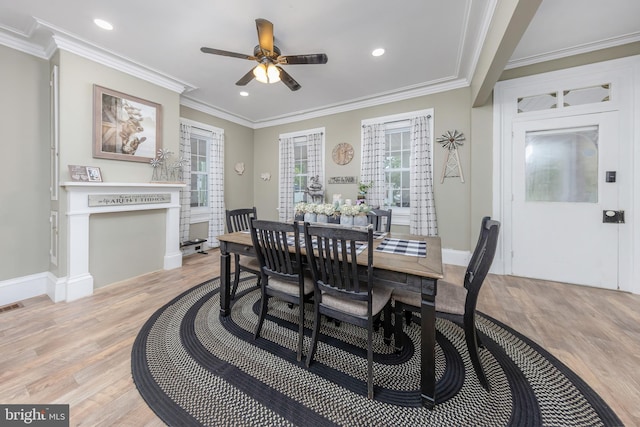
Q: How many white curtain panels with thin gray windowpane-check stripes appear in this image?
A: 6